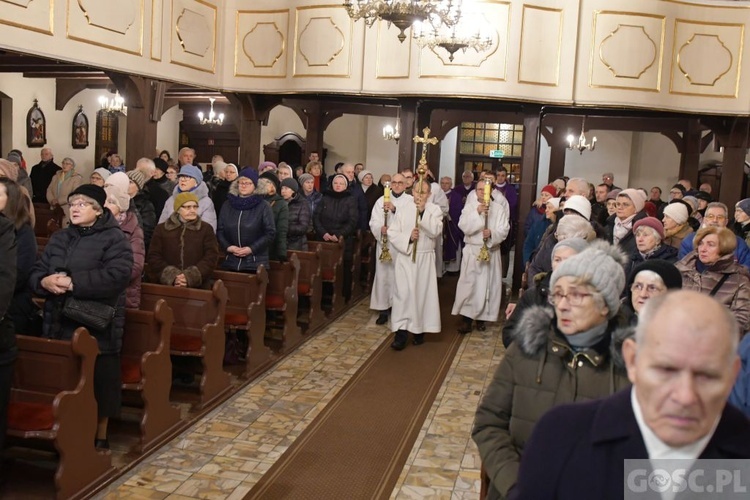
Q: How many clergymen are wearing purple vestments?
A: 3